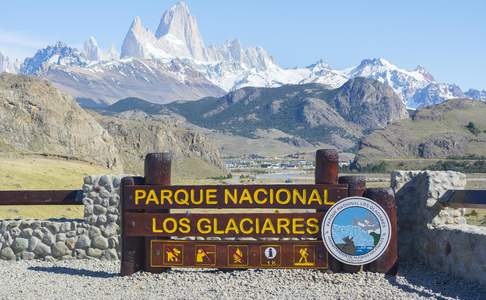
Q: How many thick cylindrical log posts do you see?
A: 5